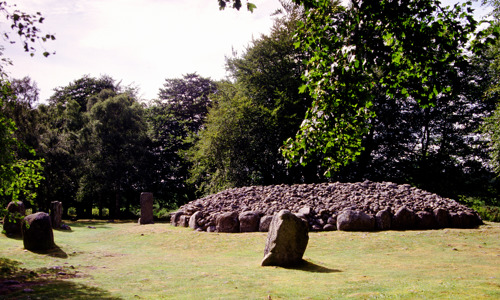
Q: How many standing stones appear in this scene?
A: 5